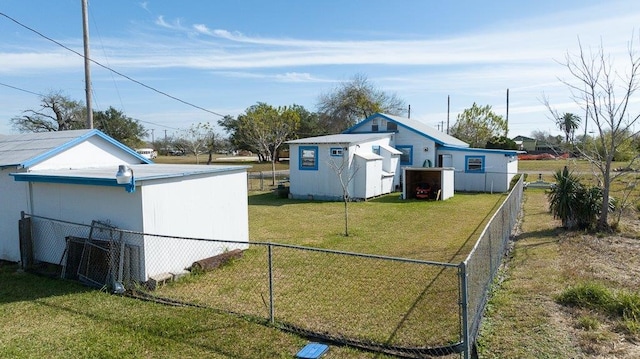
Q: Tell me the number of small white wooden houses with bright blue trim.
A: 2